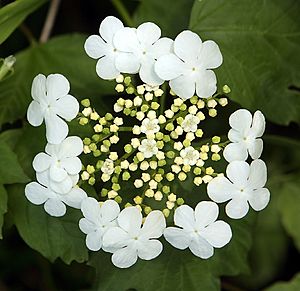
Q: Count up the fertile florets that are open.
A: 5